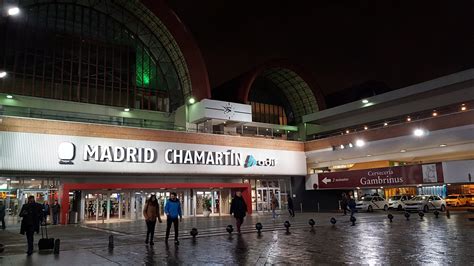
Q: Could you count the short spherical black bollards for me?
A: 11